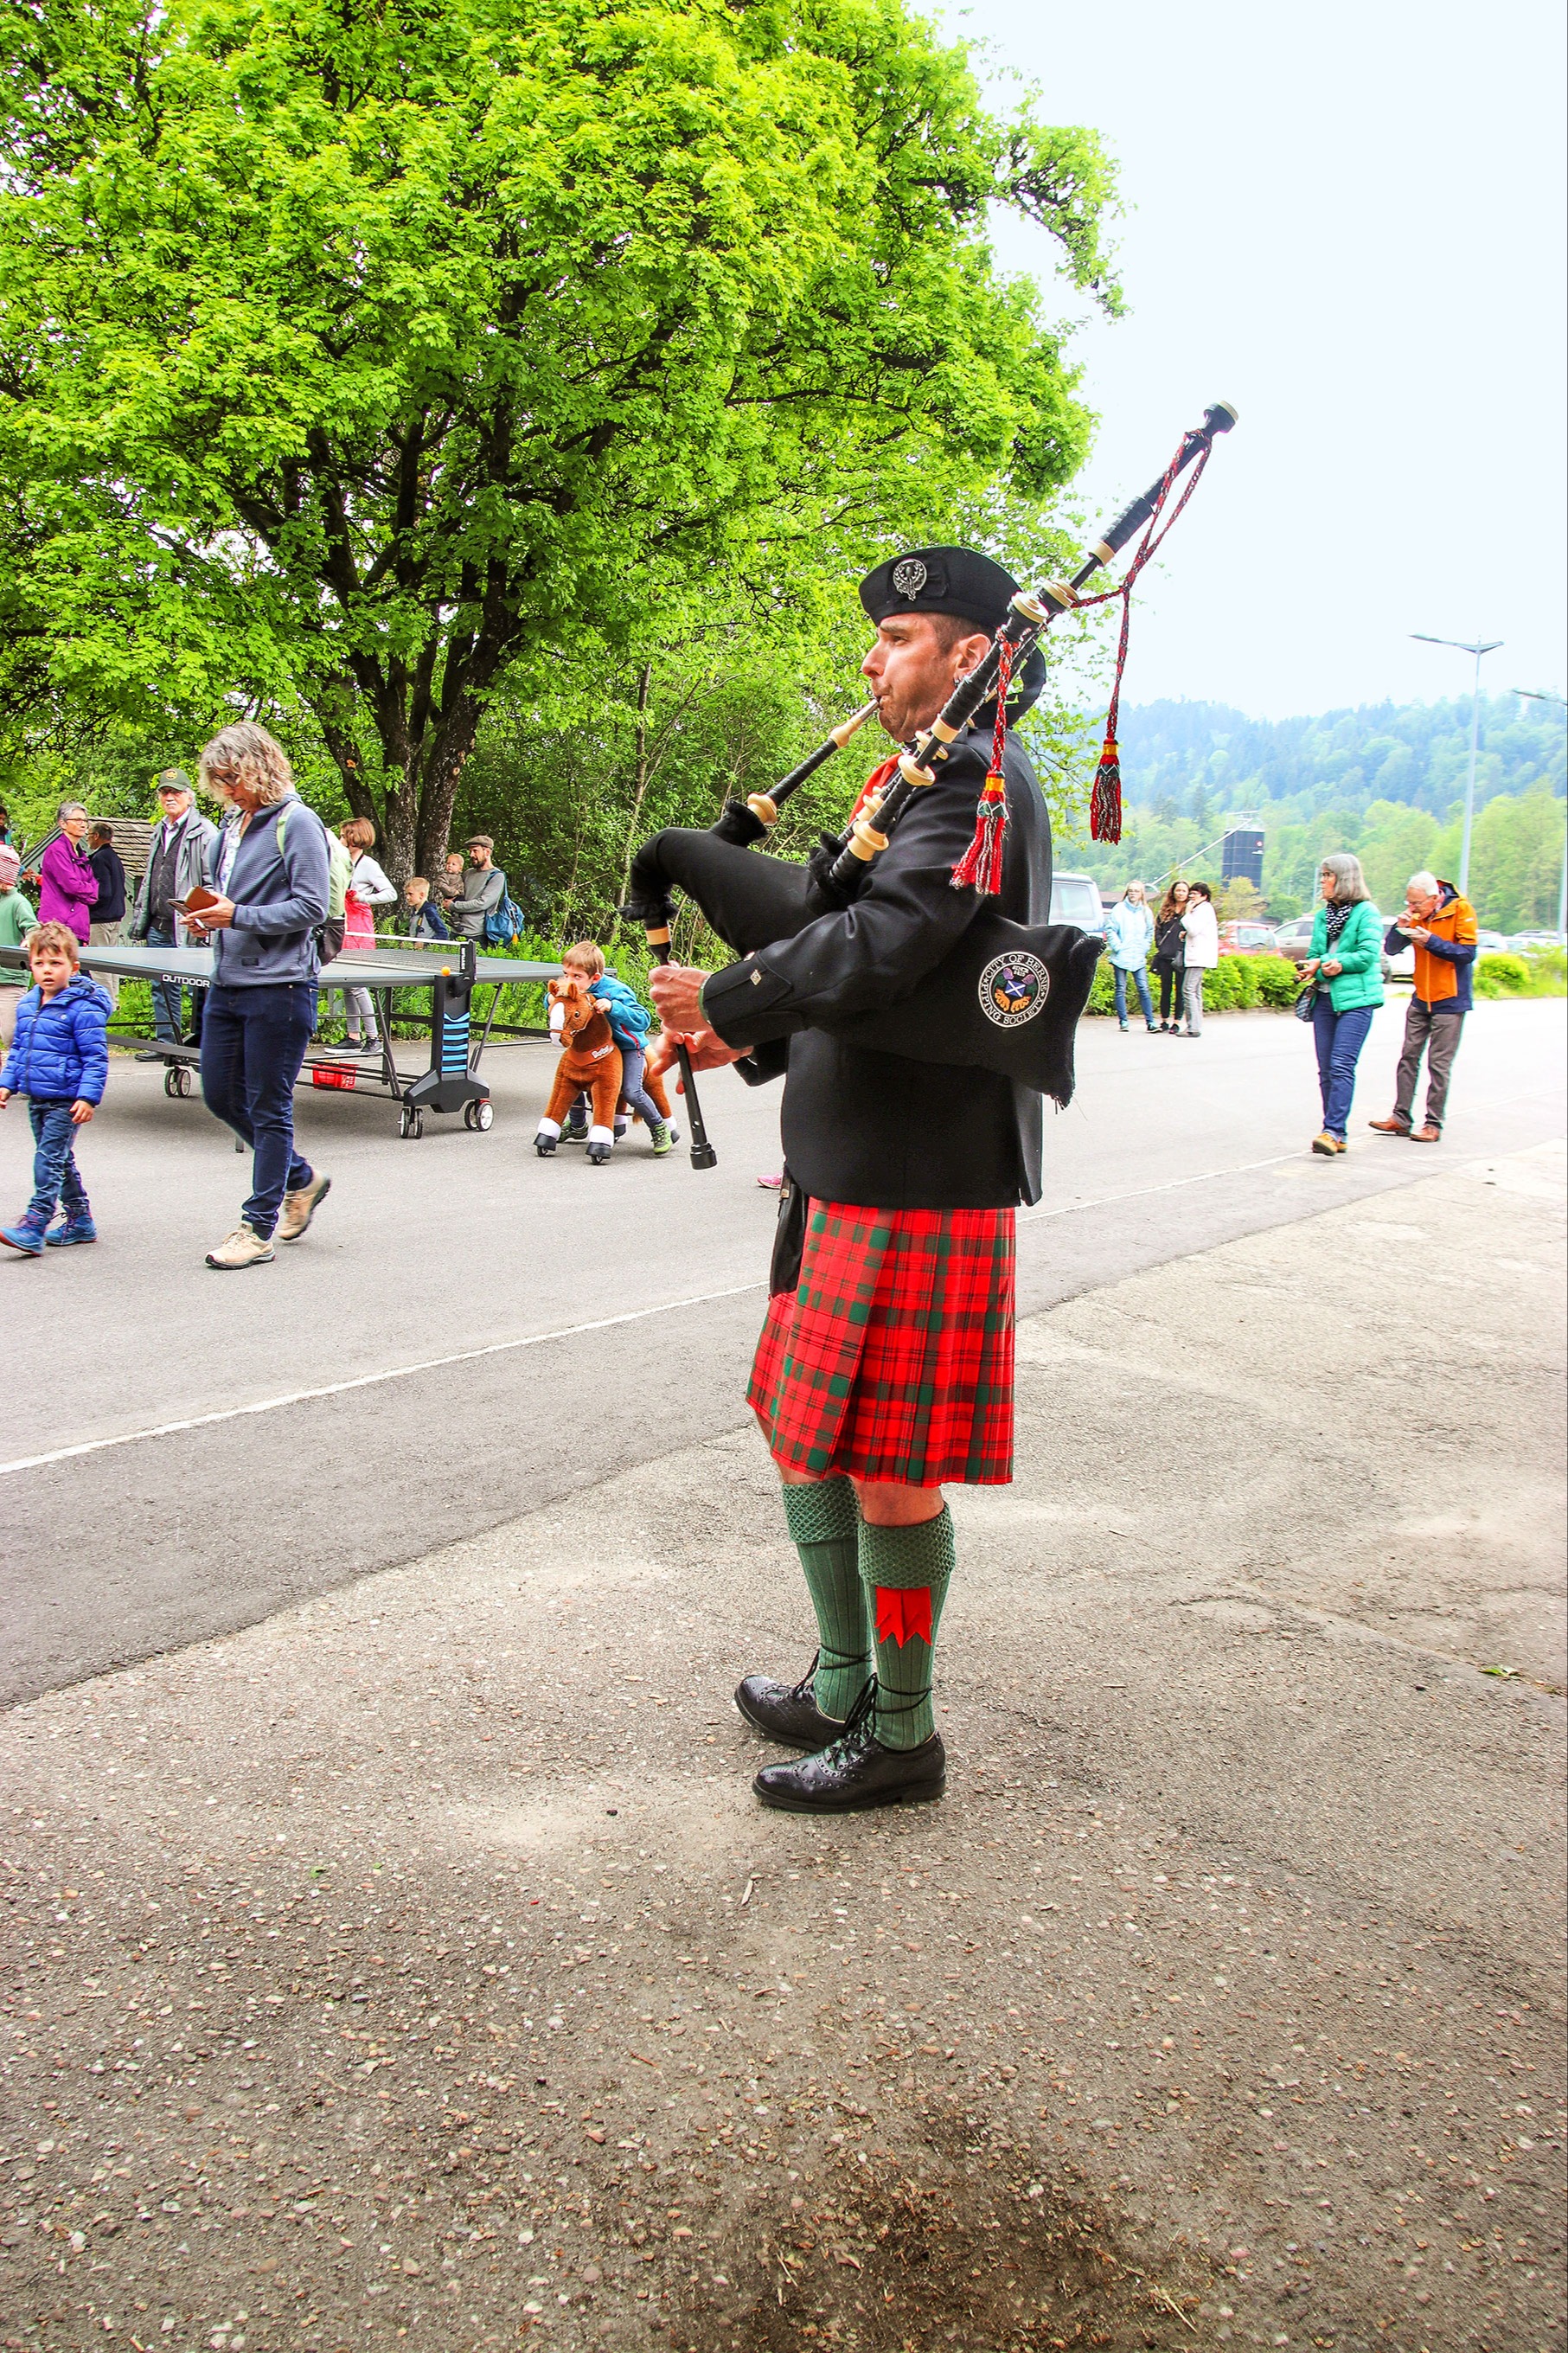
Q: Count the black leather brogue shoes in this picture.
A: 2